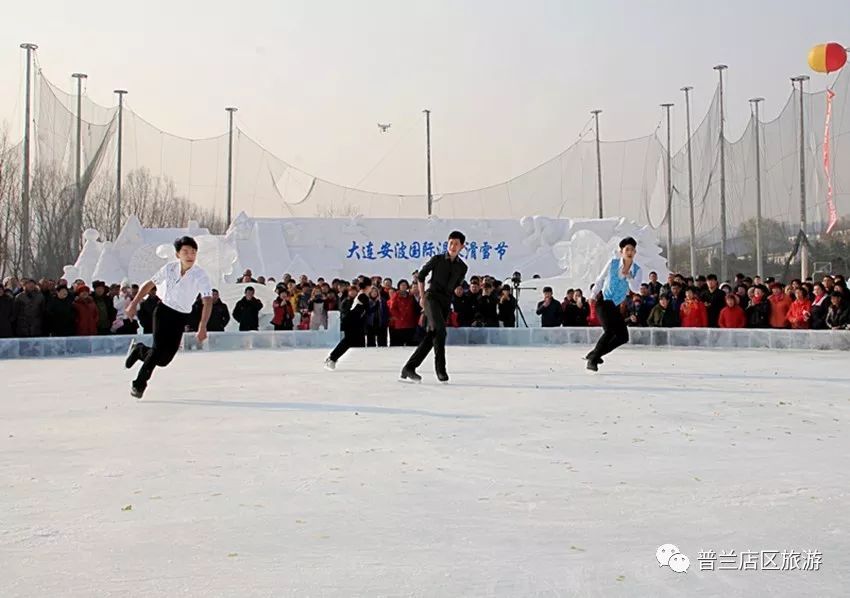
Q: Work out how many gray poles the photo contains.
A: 11